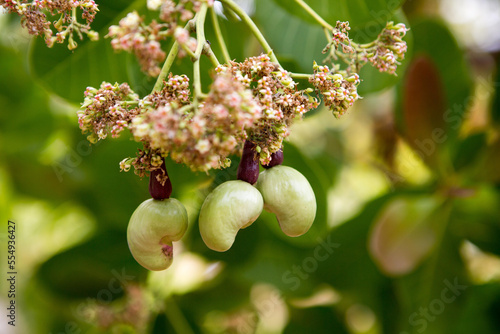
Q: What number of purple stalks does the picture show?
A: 3